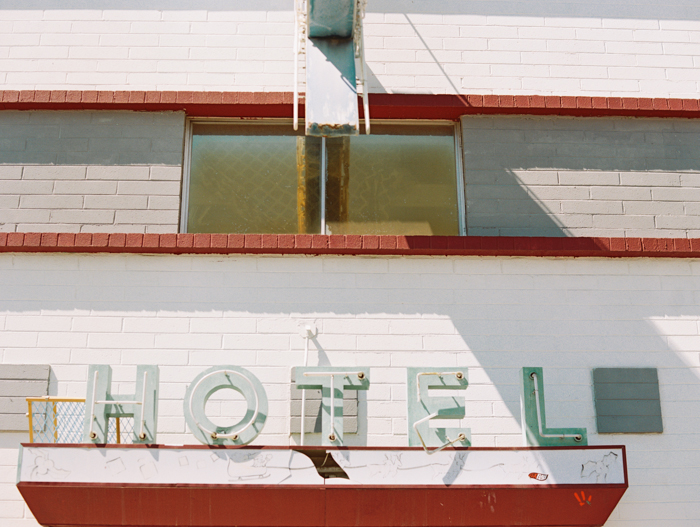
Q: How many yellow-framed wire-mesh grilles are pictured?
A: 1